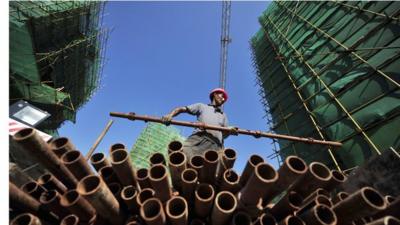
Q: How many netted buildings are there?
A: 3